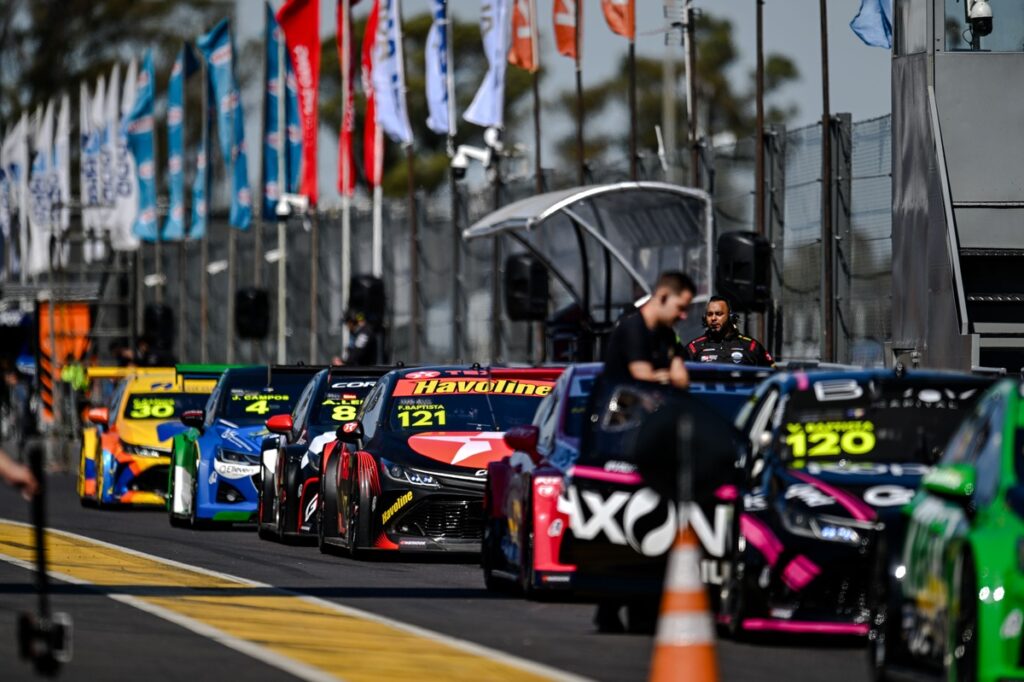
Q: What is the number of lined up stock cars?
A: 7